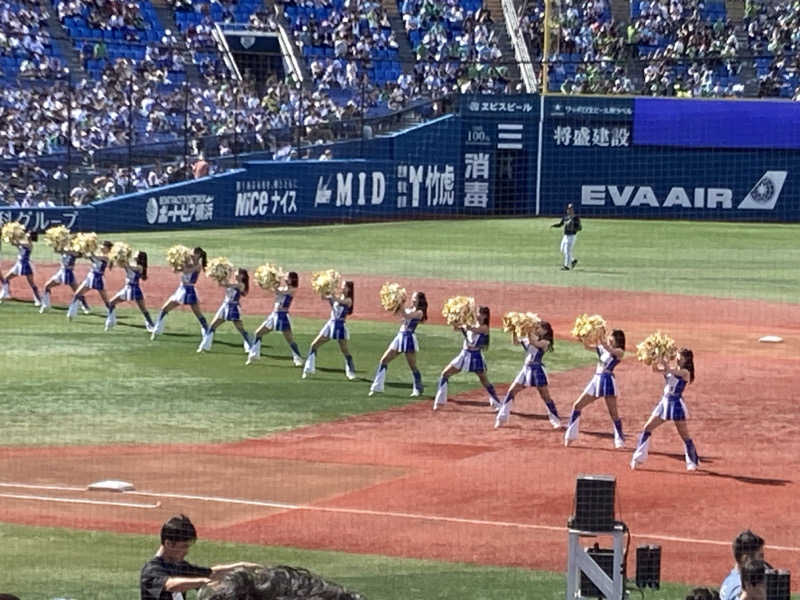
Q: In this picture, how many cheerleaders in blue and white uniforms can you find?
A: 13